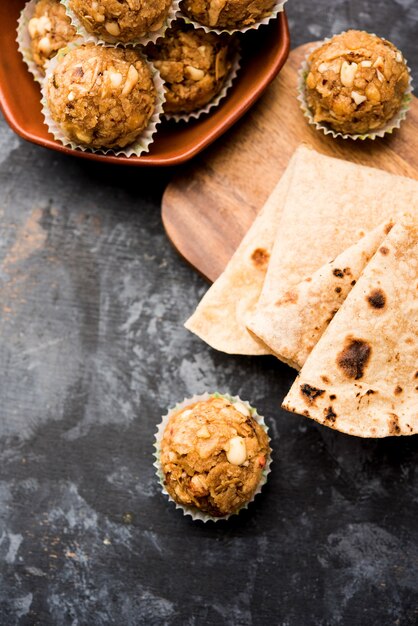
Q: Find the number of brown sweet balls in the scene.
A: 7